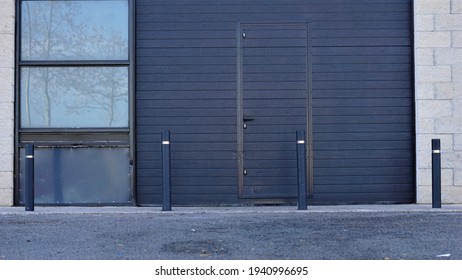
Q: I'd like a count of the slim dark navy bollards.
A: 4